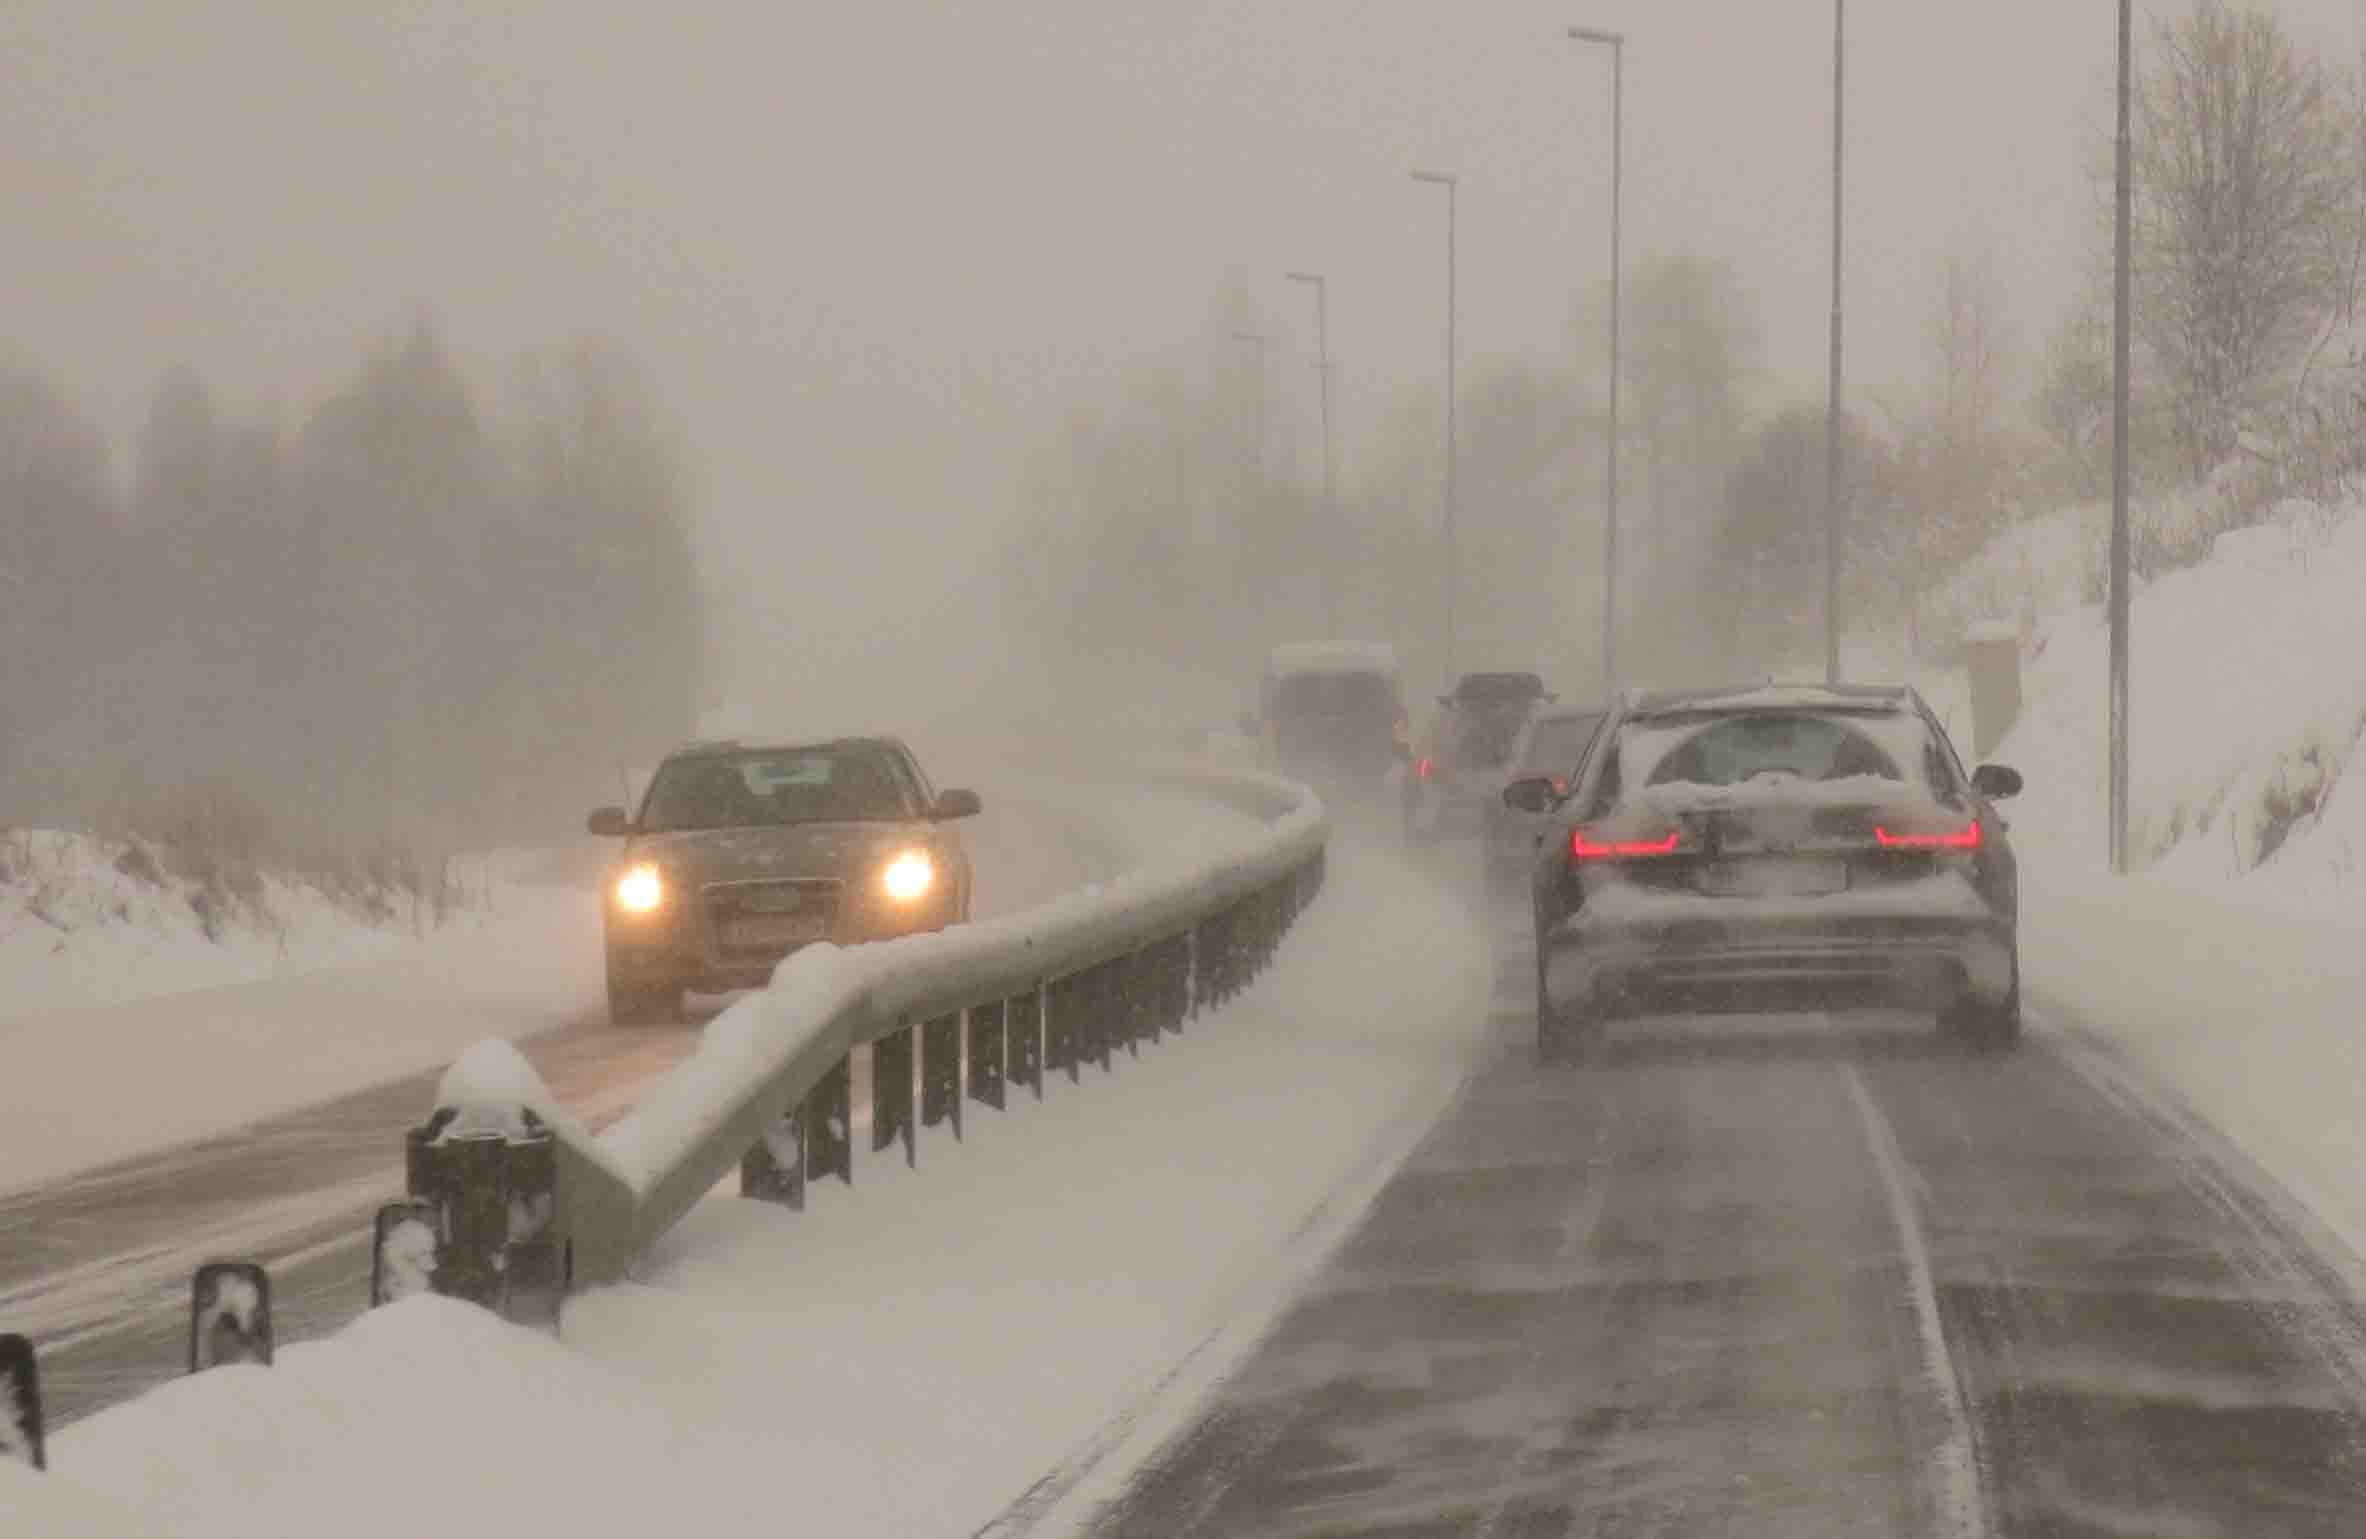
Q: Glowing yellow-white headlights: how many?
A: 2